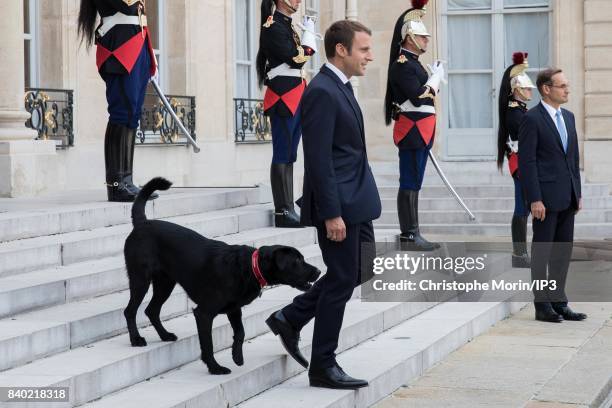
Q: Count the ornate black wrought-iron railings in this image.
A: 3